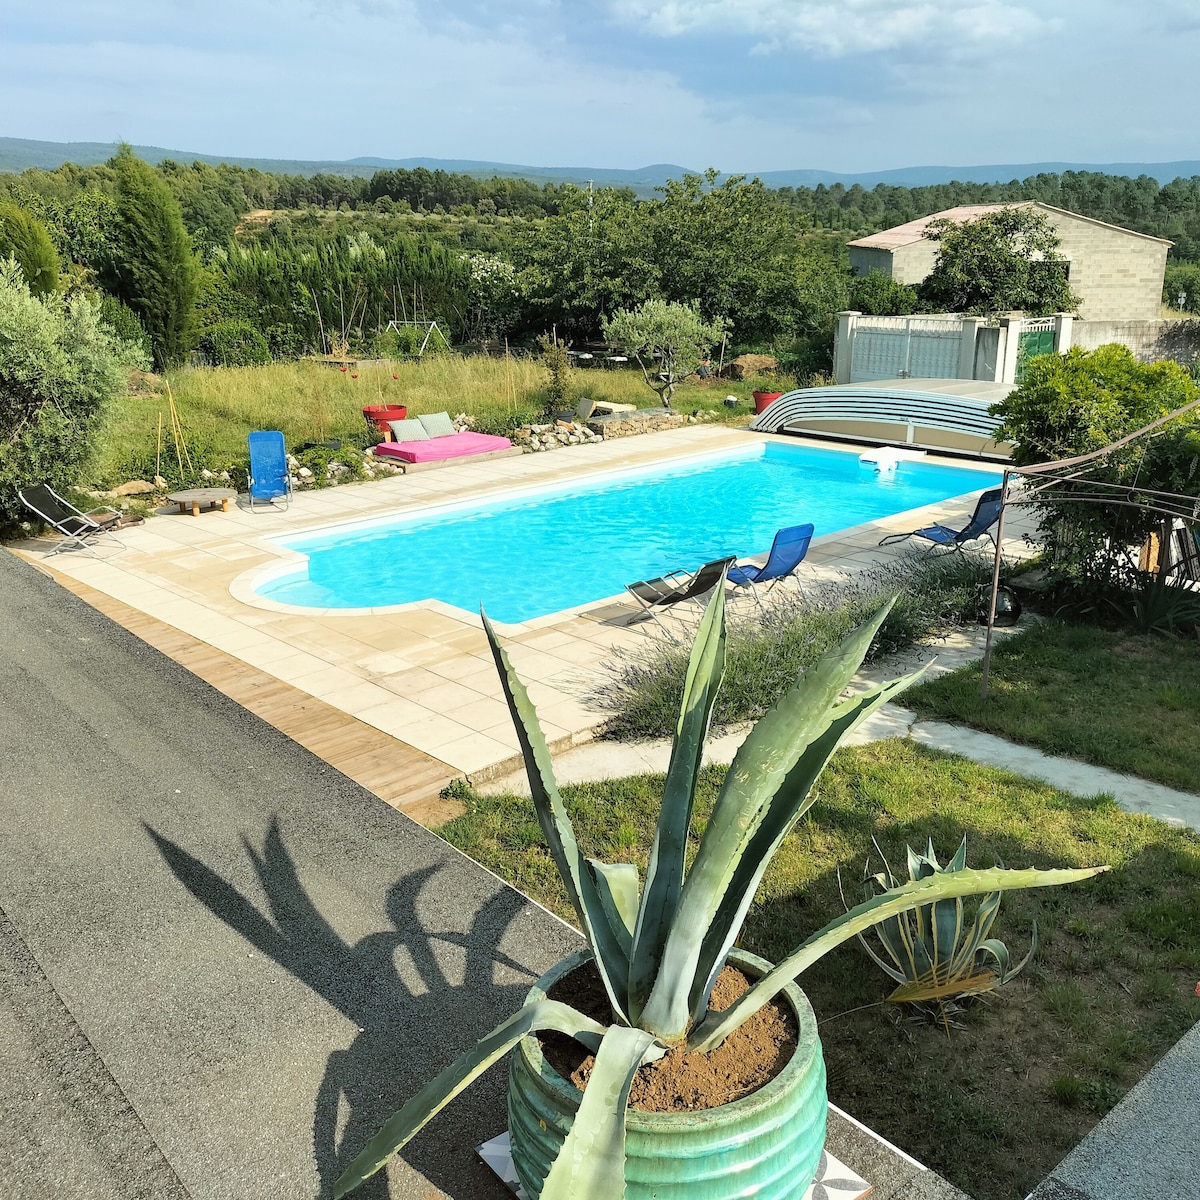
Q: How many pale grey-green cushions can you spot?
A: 2